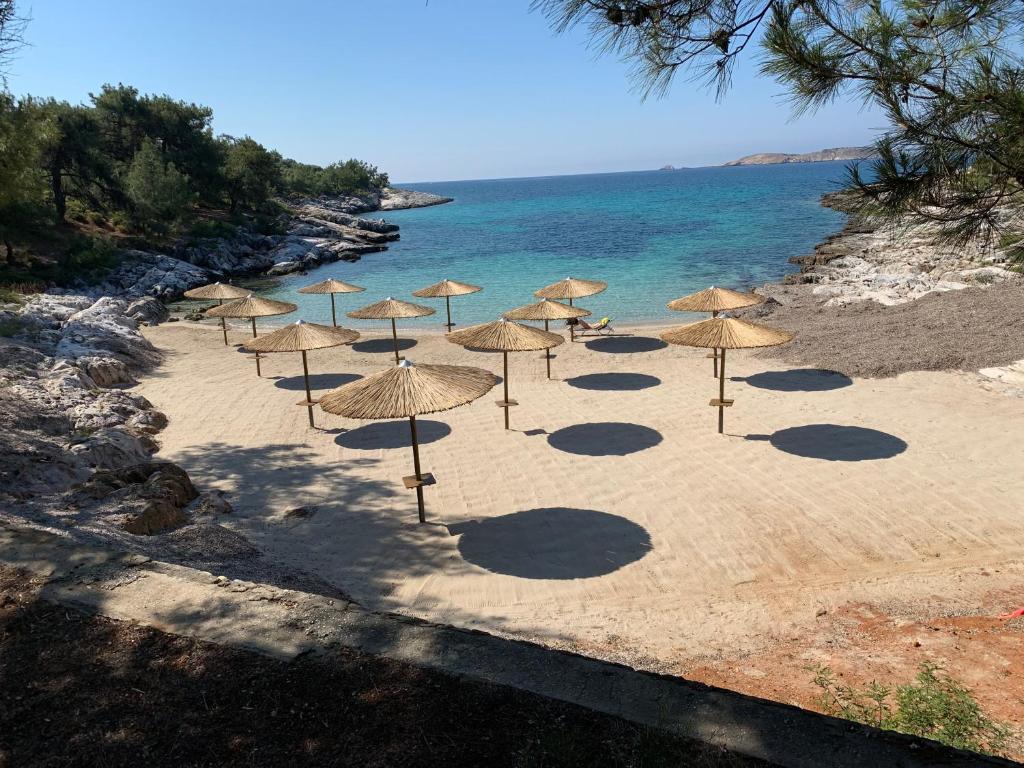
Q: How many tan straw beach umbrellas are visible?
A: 12